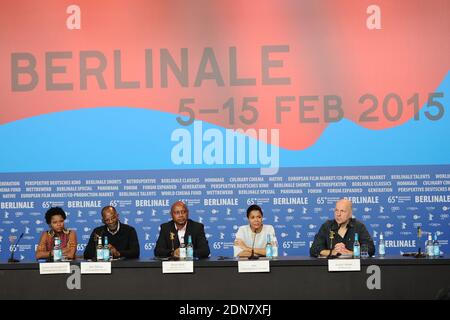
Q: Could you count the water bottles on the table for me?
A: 11